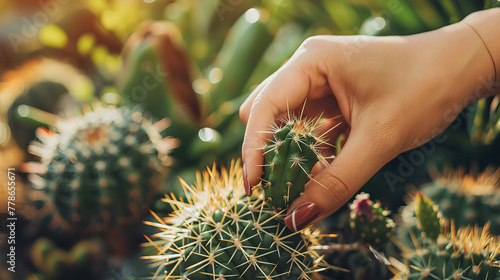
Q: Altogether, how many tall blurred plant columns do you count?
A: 2